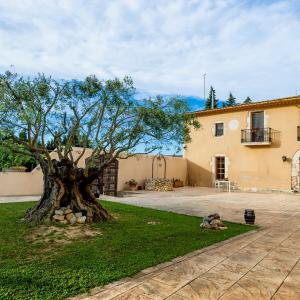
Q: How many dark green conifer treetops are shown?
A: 3